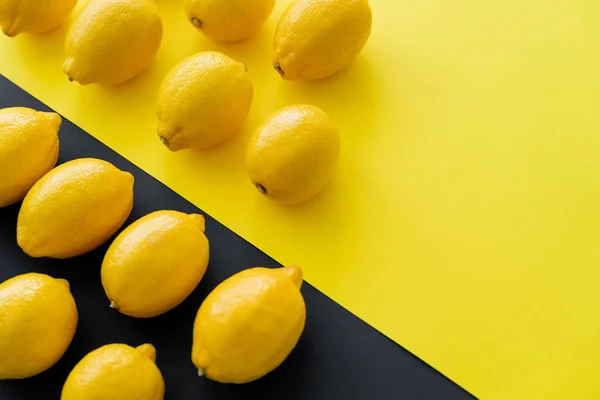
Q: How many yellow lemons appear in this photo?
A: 12